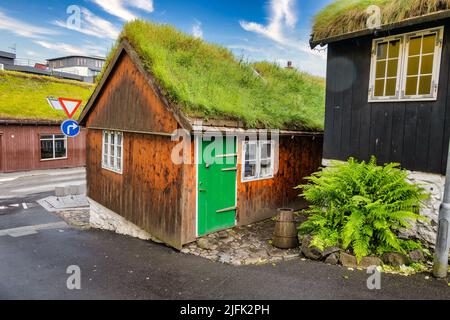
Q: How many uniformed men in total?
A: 0